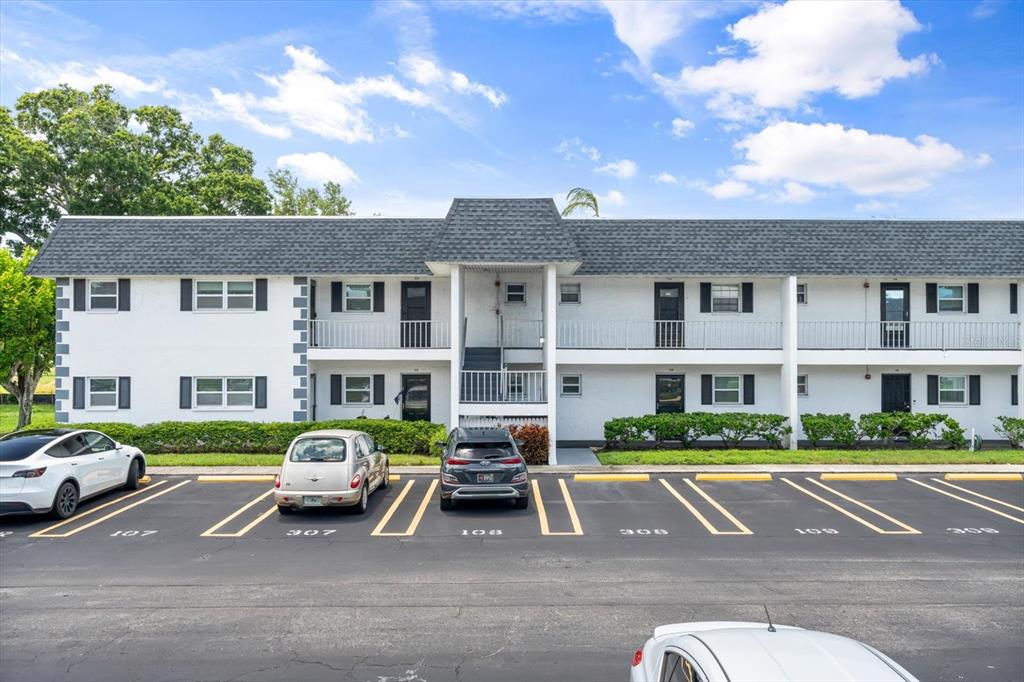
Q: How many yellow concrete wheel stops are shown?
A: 7